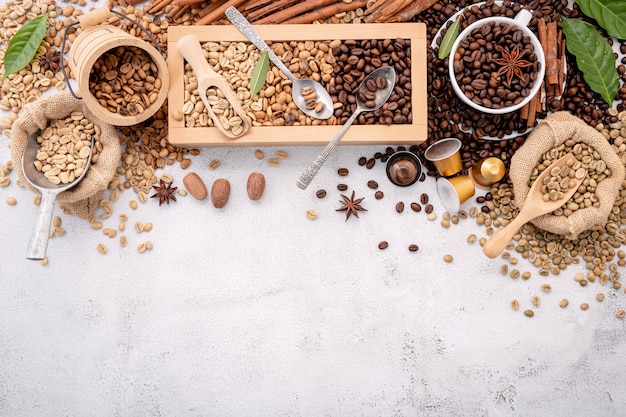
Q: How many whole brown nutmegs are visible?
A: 3